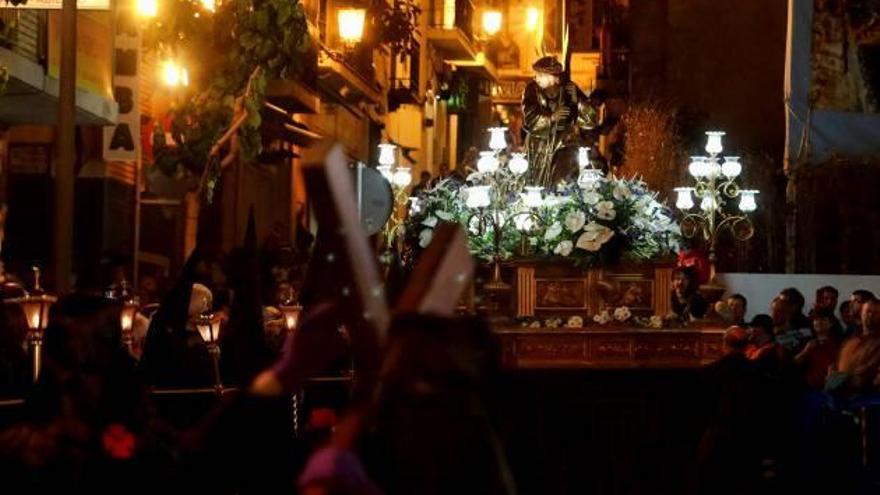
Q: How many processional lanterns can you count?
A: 4